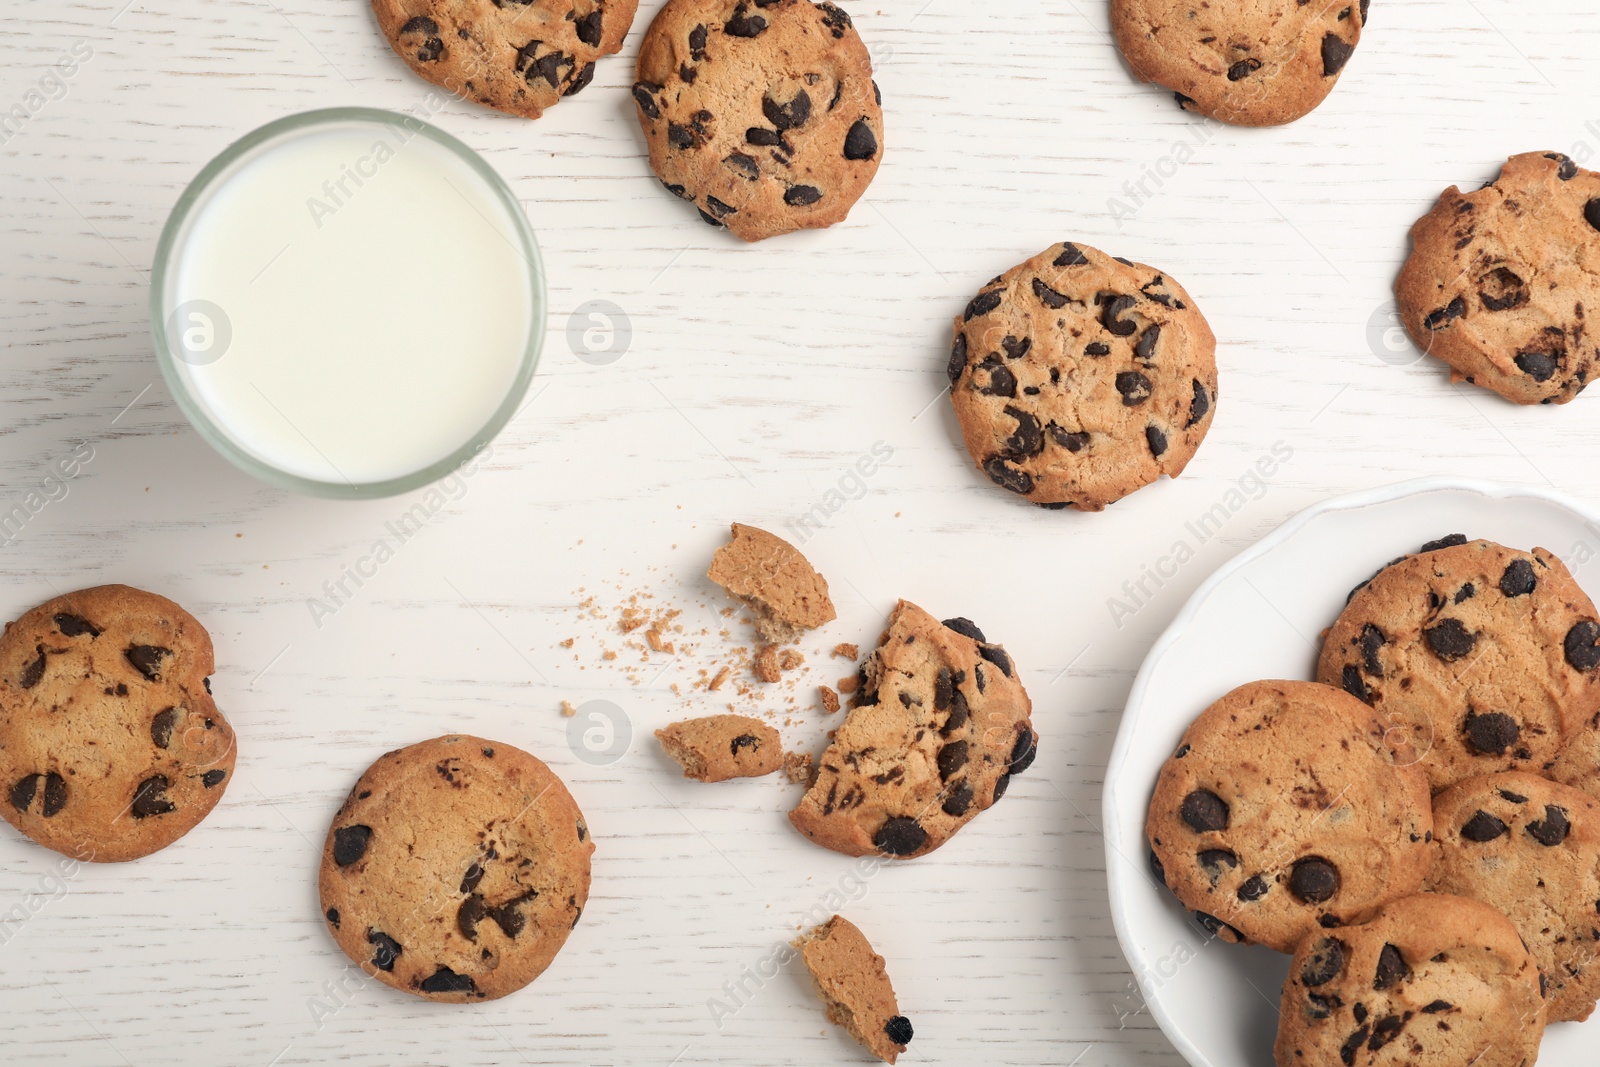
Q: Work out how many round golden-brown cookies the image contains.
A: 12